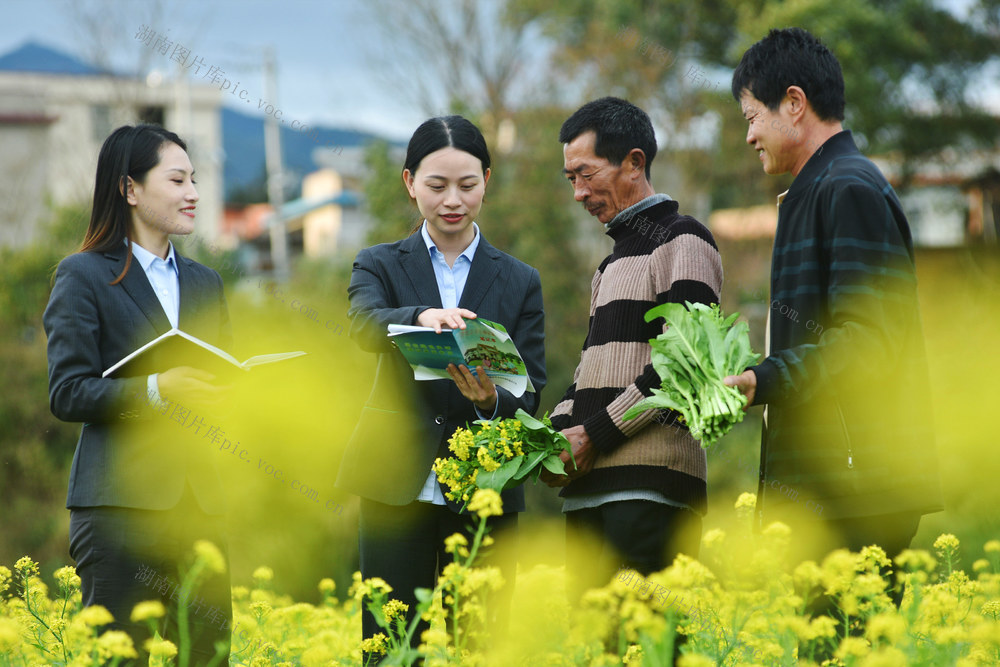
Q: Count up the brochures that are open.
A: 2